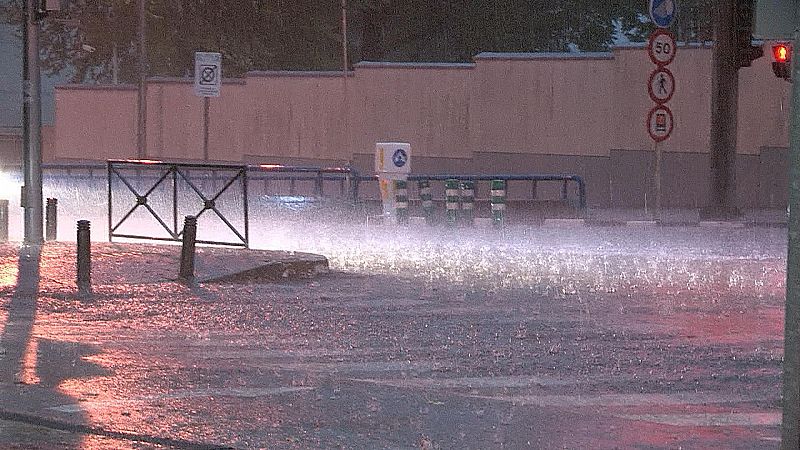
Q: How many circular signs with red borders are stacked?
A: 3